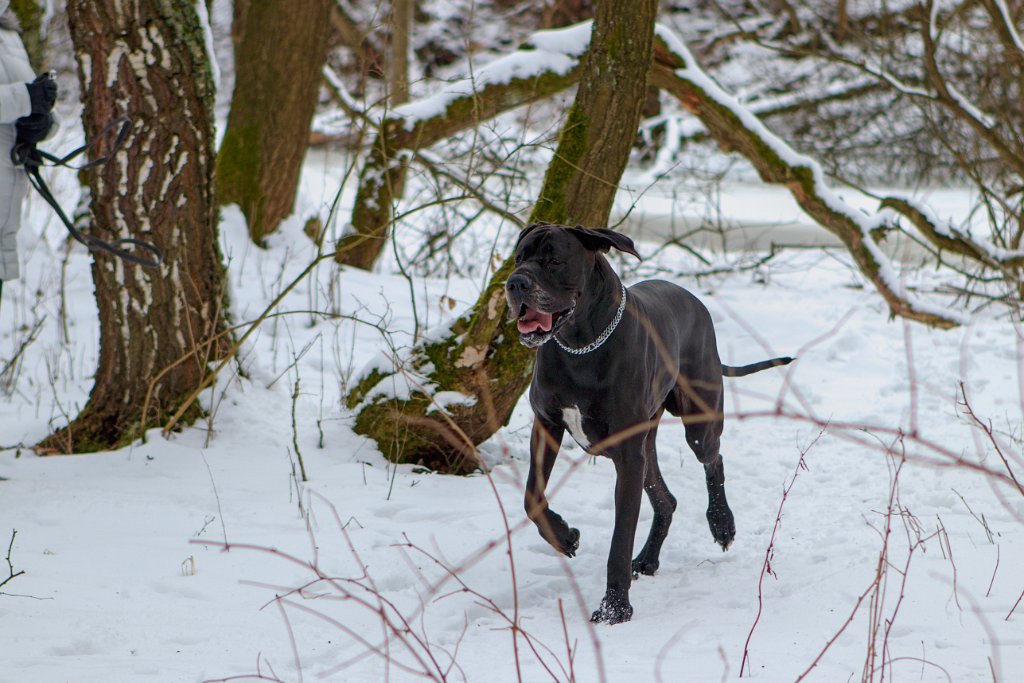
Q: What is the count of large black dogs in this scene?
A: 1